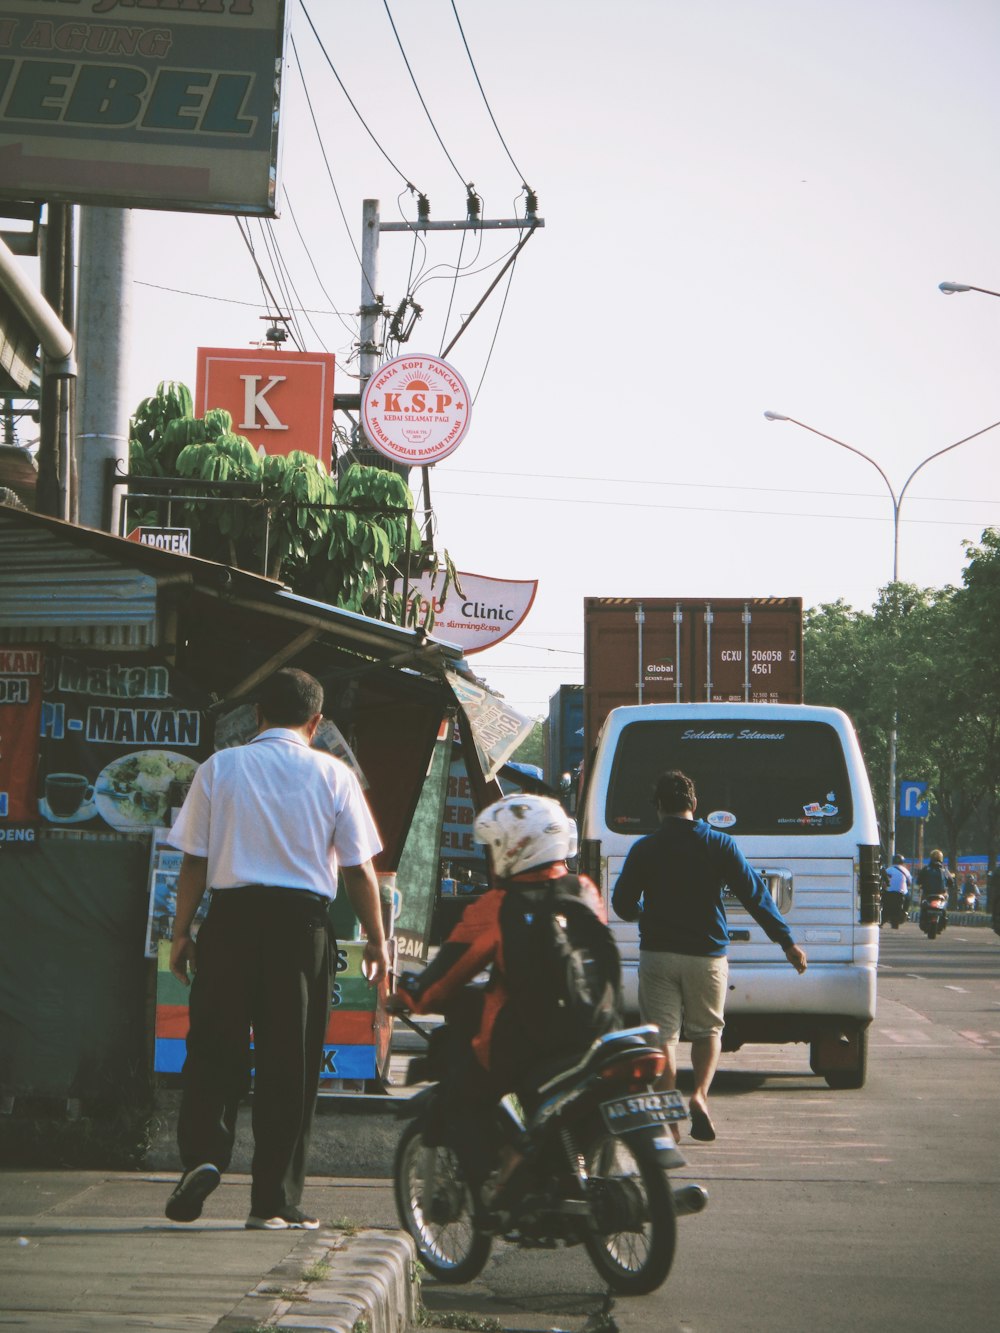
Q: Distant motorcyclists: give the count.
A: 3